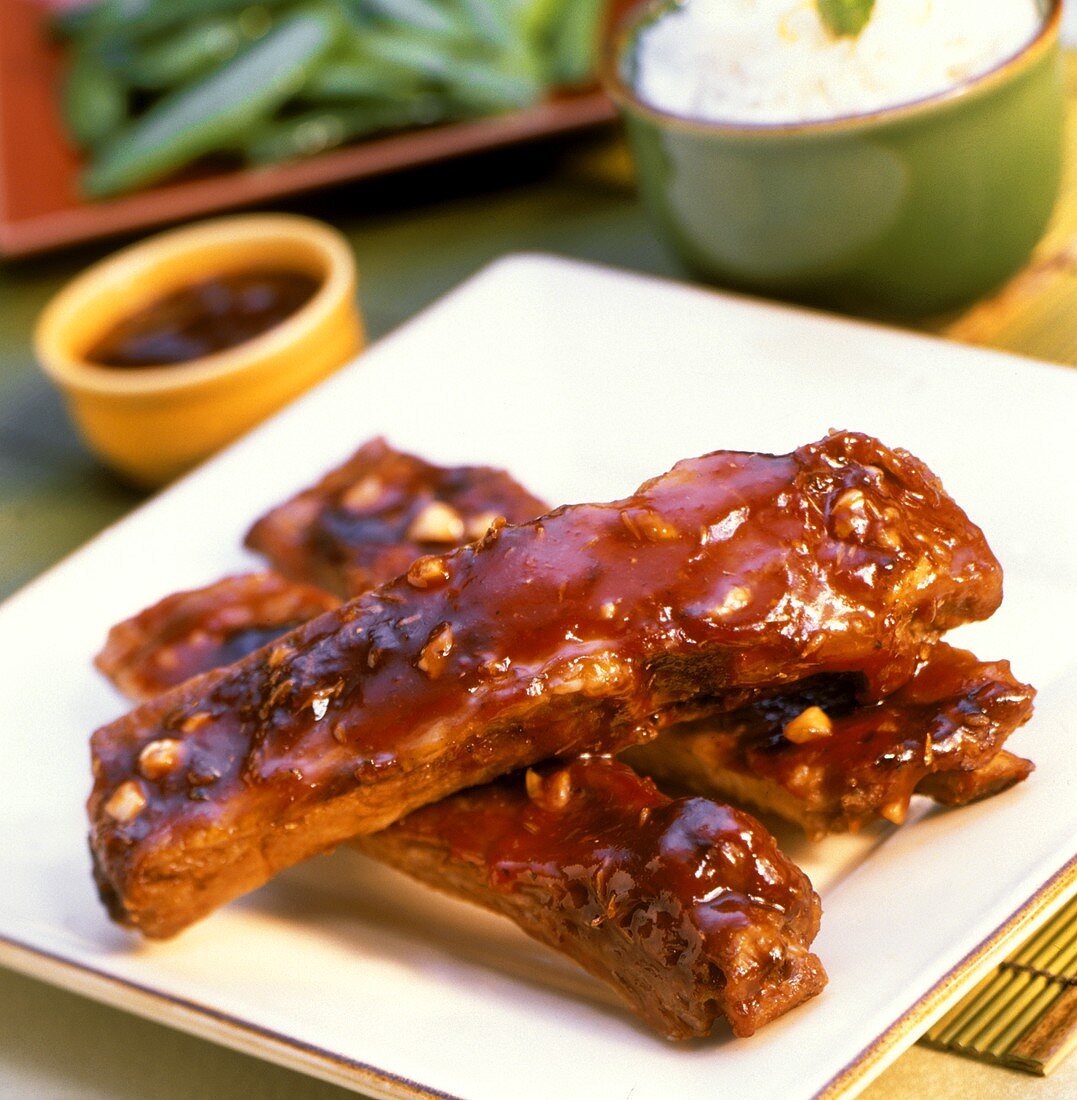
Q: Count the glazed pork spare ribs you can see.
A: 3